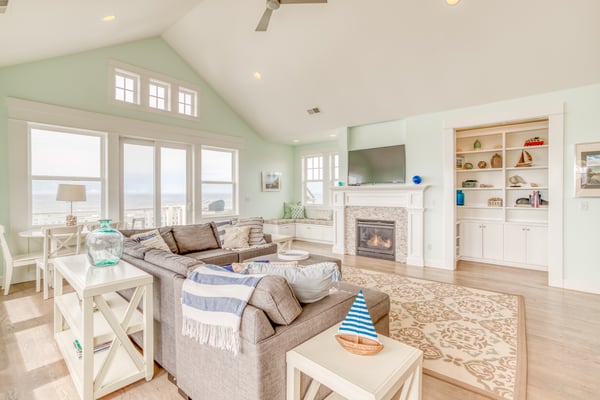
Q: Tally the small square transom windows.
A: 3